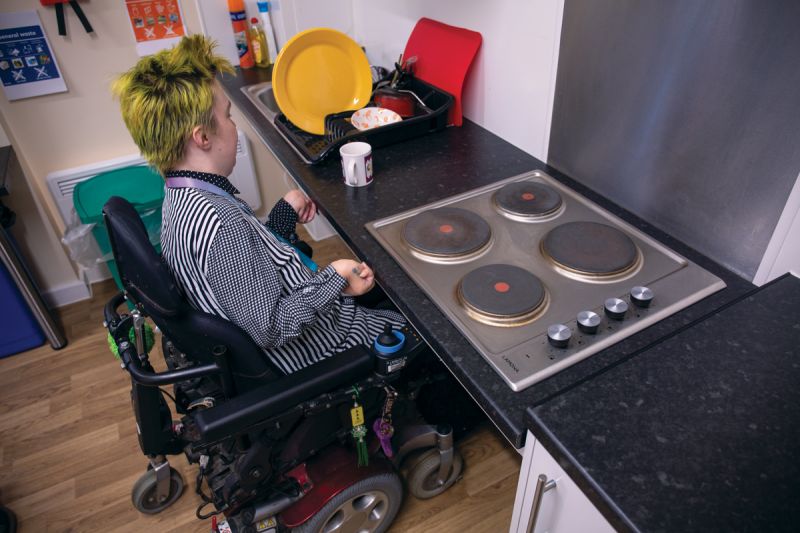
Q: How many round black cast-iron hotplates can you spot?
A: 4